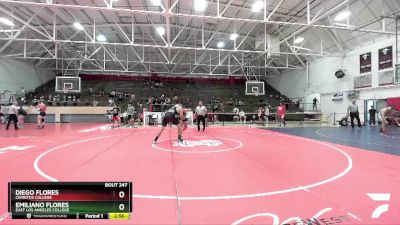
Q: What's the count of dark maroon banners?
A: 2